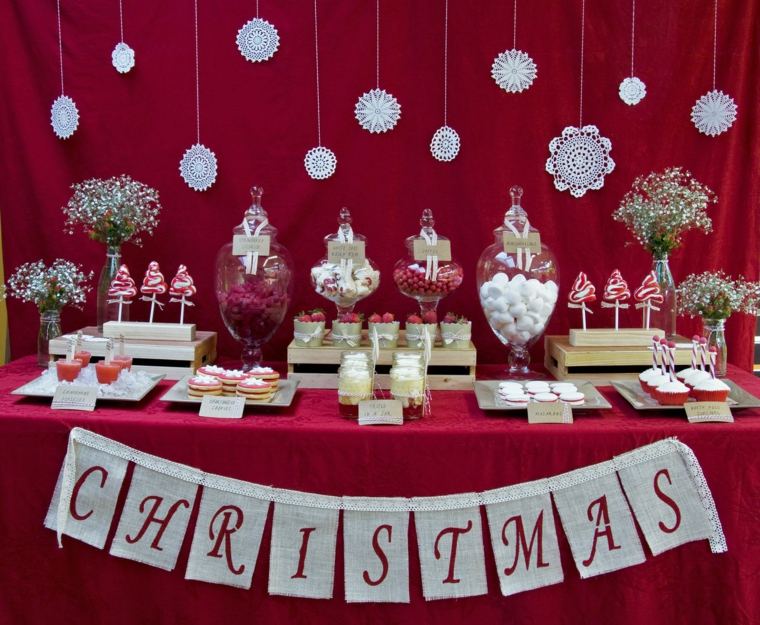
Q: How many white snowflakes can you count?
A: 11